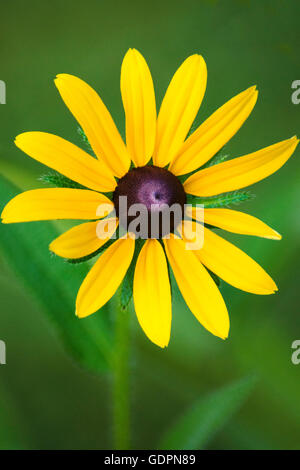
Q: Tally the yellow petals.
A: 13